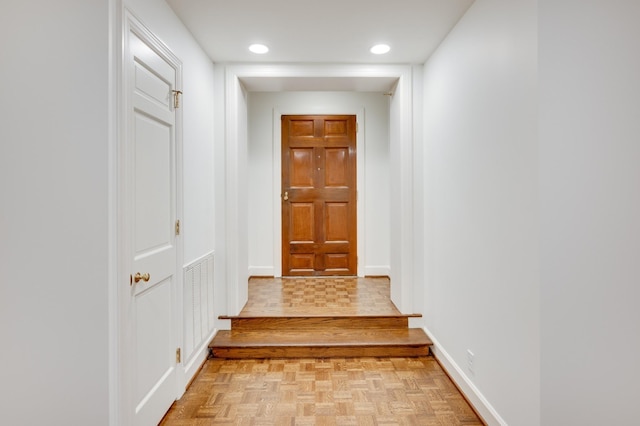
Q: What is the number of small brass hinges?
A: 3